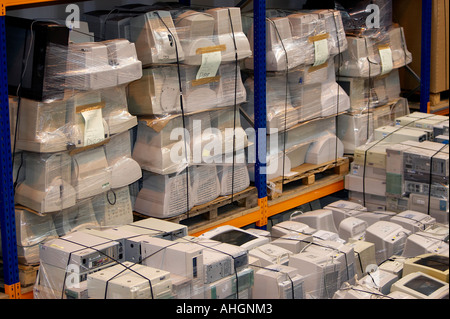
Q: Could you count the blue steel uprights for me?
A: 3